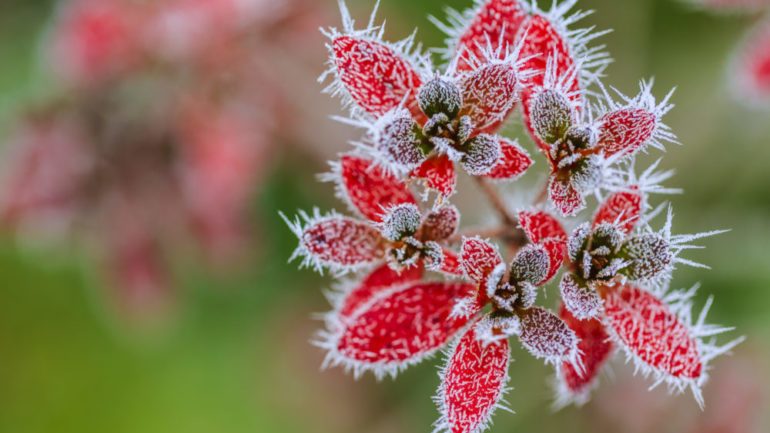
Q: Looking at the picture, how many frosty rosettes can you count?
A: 5